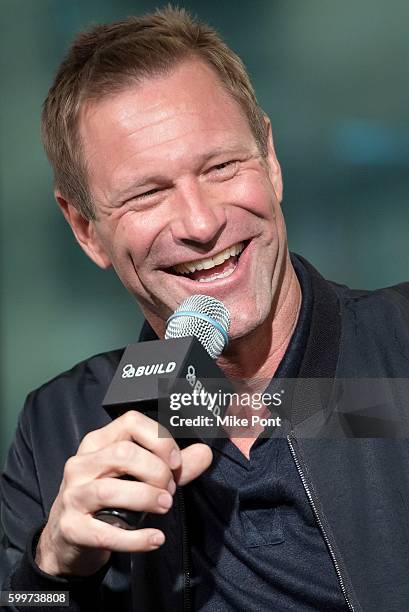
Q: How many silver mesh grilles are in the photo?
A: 1